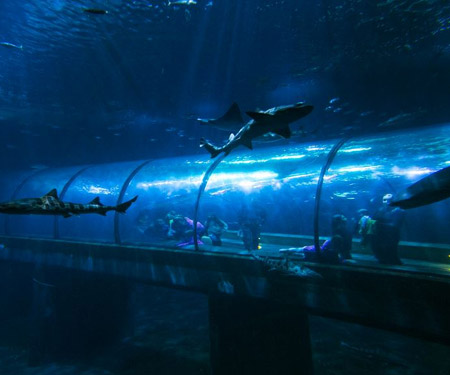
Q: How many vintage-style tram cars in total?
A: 0